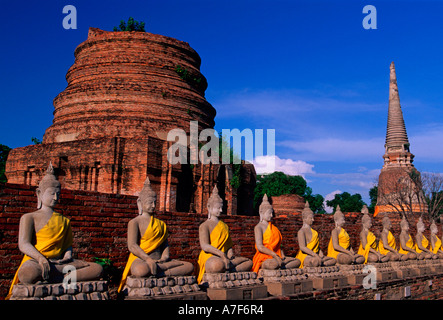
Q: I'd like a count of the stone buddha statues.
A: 11